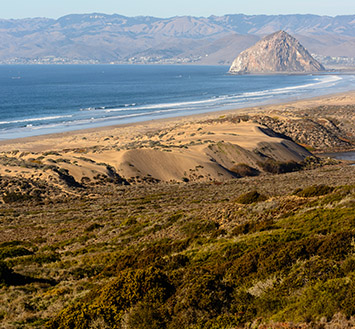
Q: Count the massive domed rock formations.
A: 1